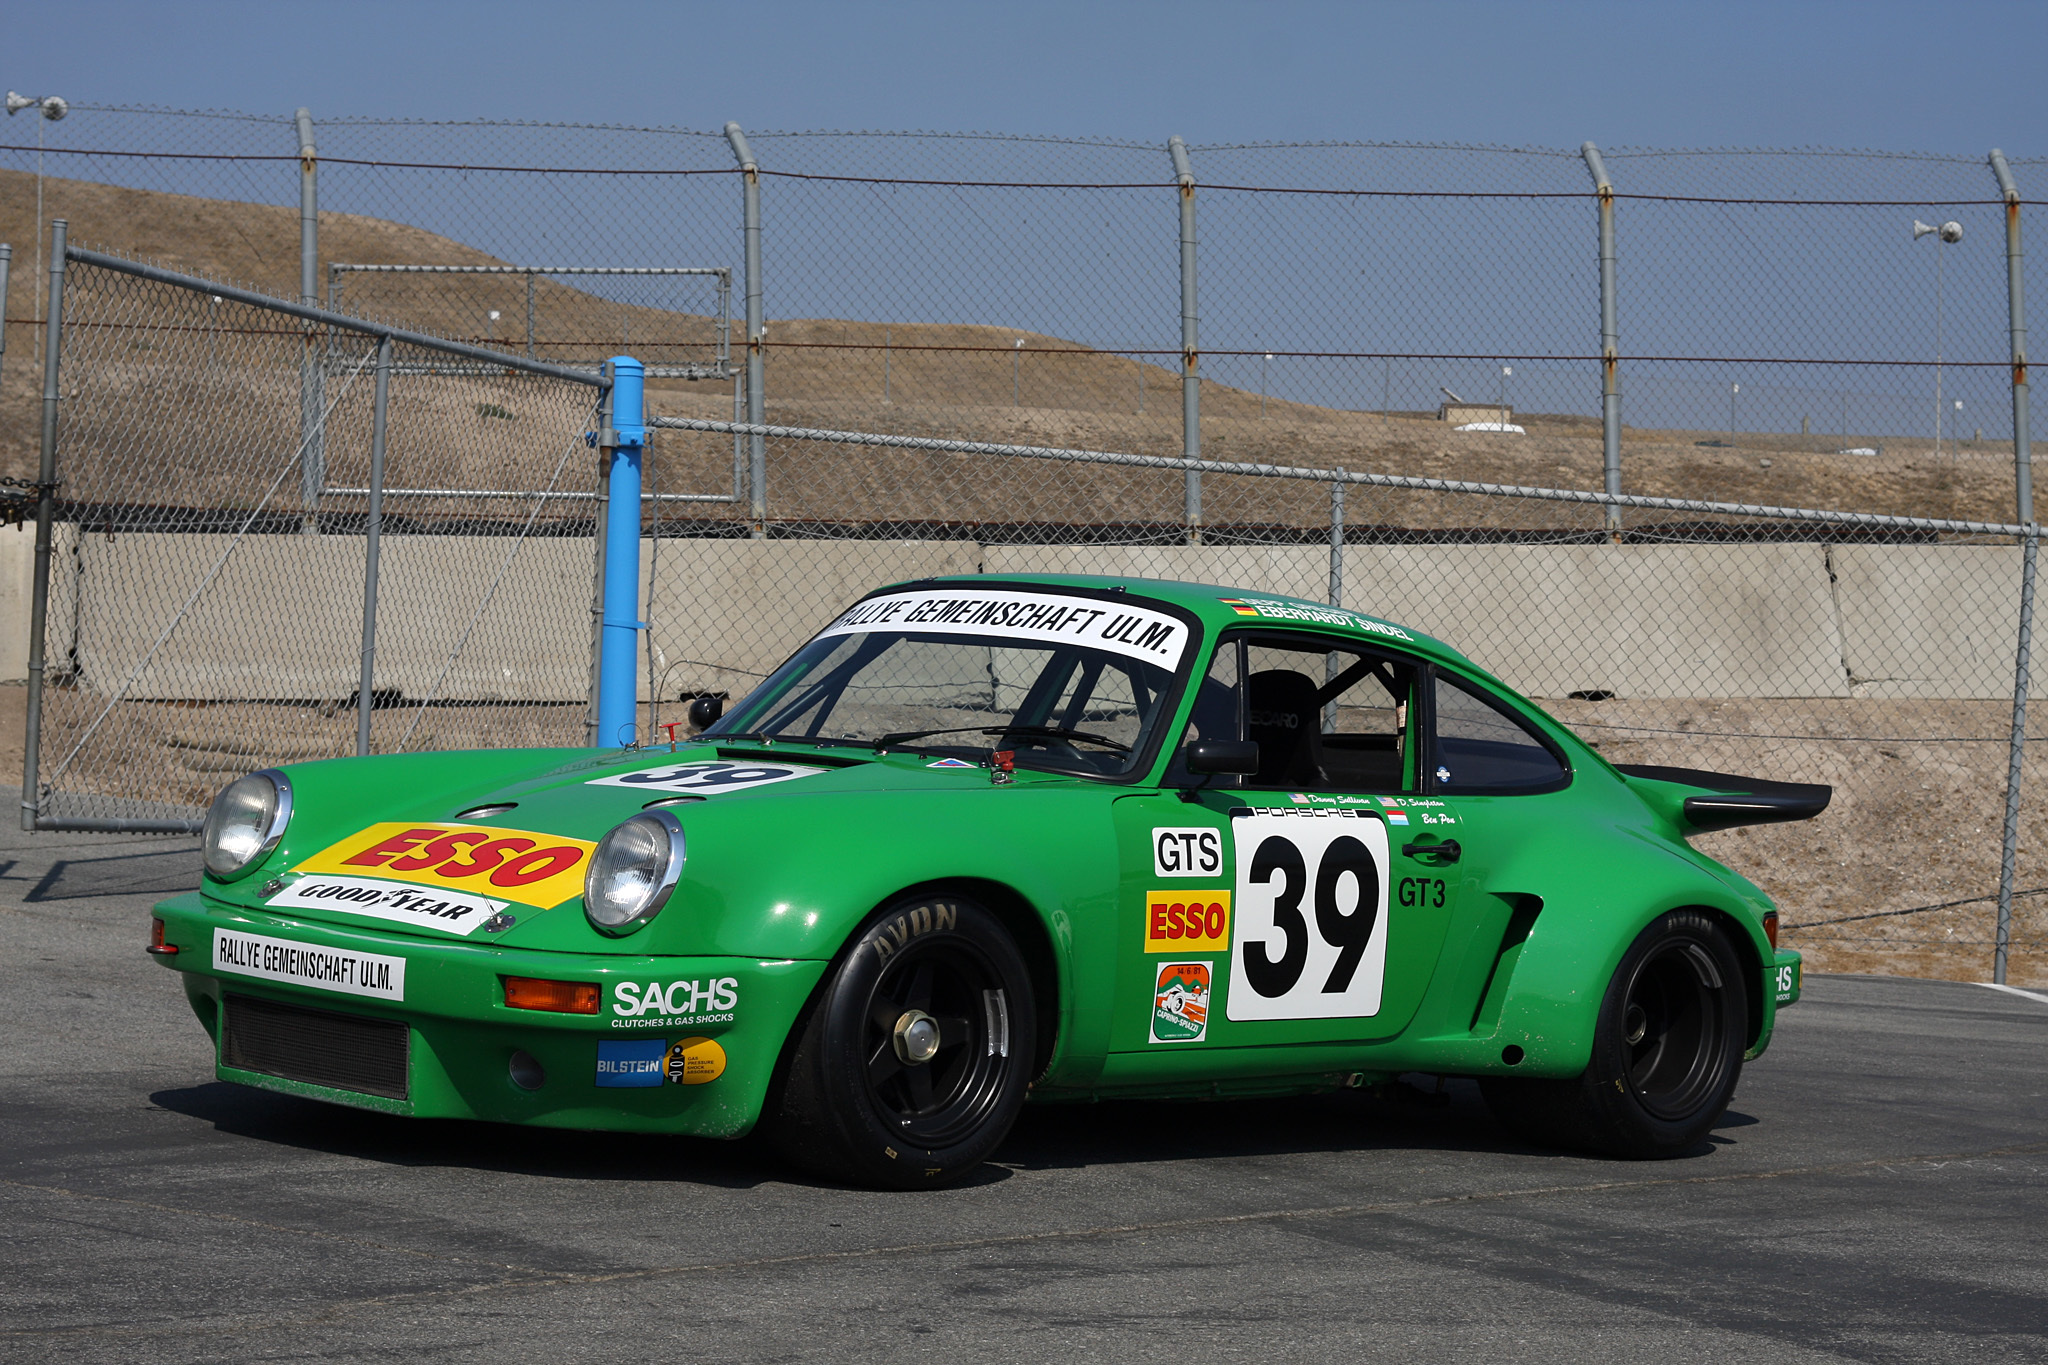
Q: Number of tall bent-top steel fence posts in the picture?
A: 5